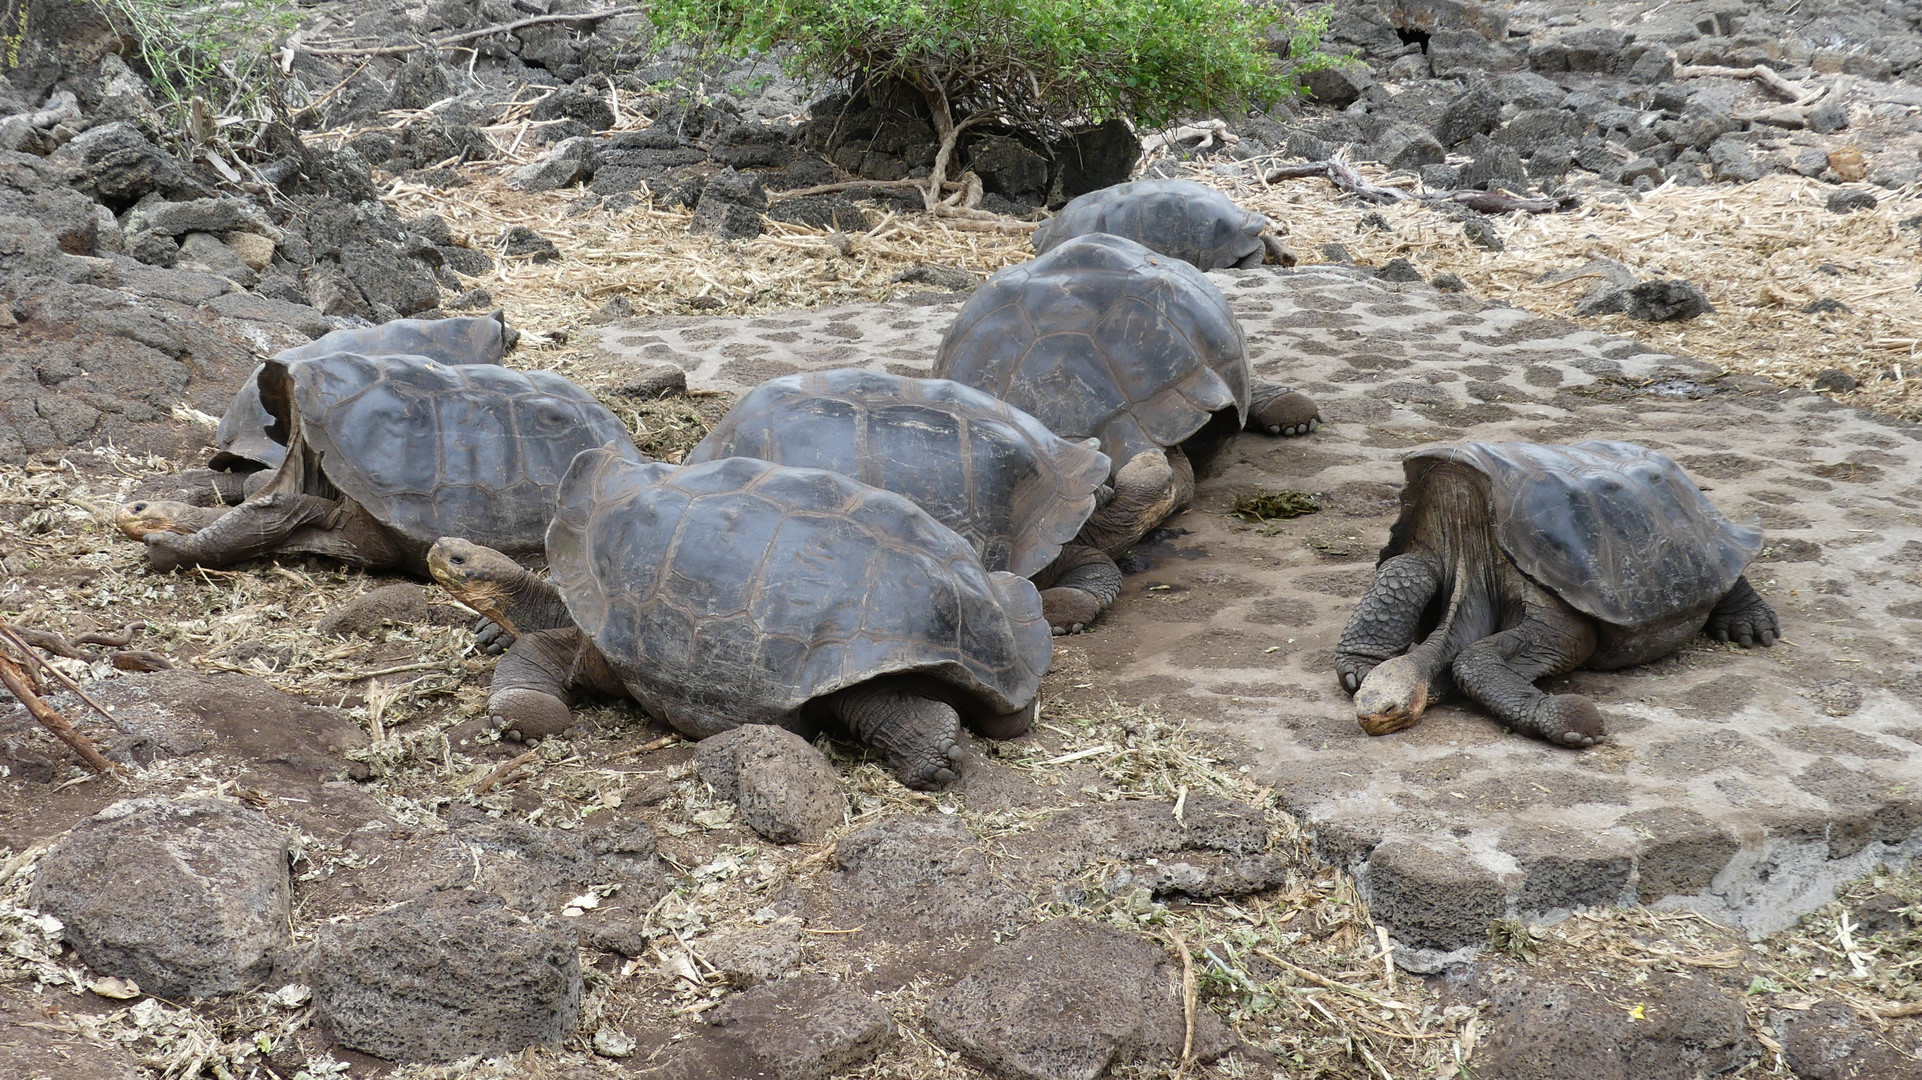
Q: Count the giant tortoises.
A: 7